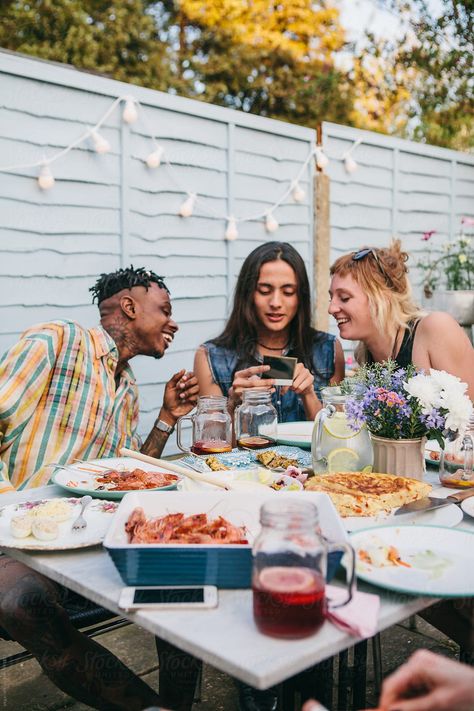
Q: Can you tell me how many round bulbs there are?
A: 10